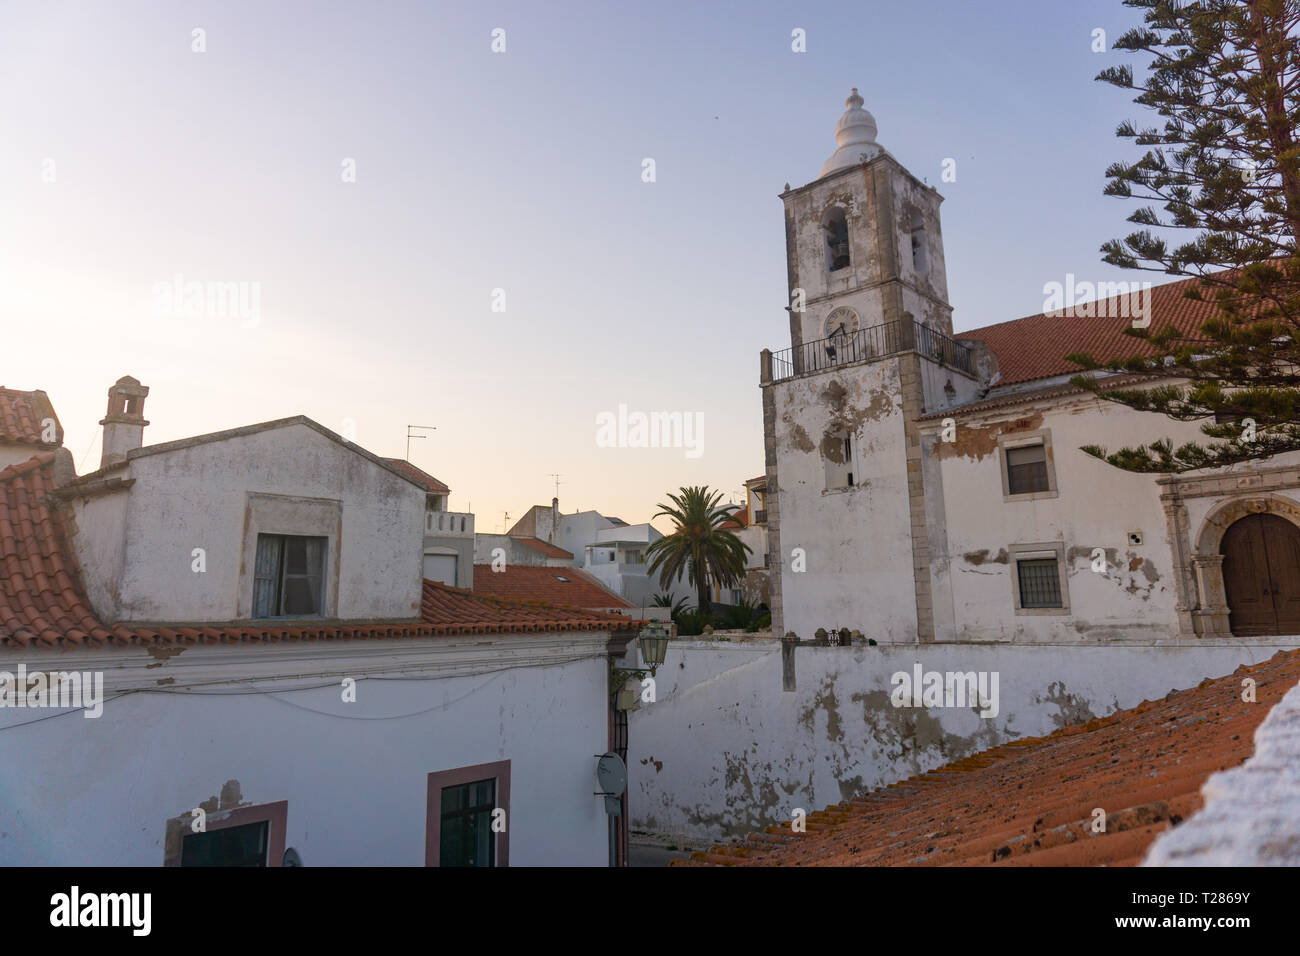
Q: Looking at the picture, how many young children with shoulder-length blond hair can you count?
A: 0